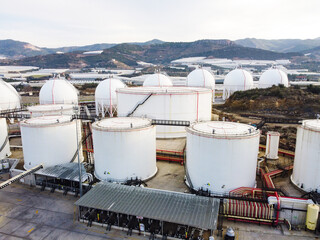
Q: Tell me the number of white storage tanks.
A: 15